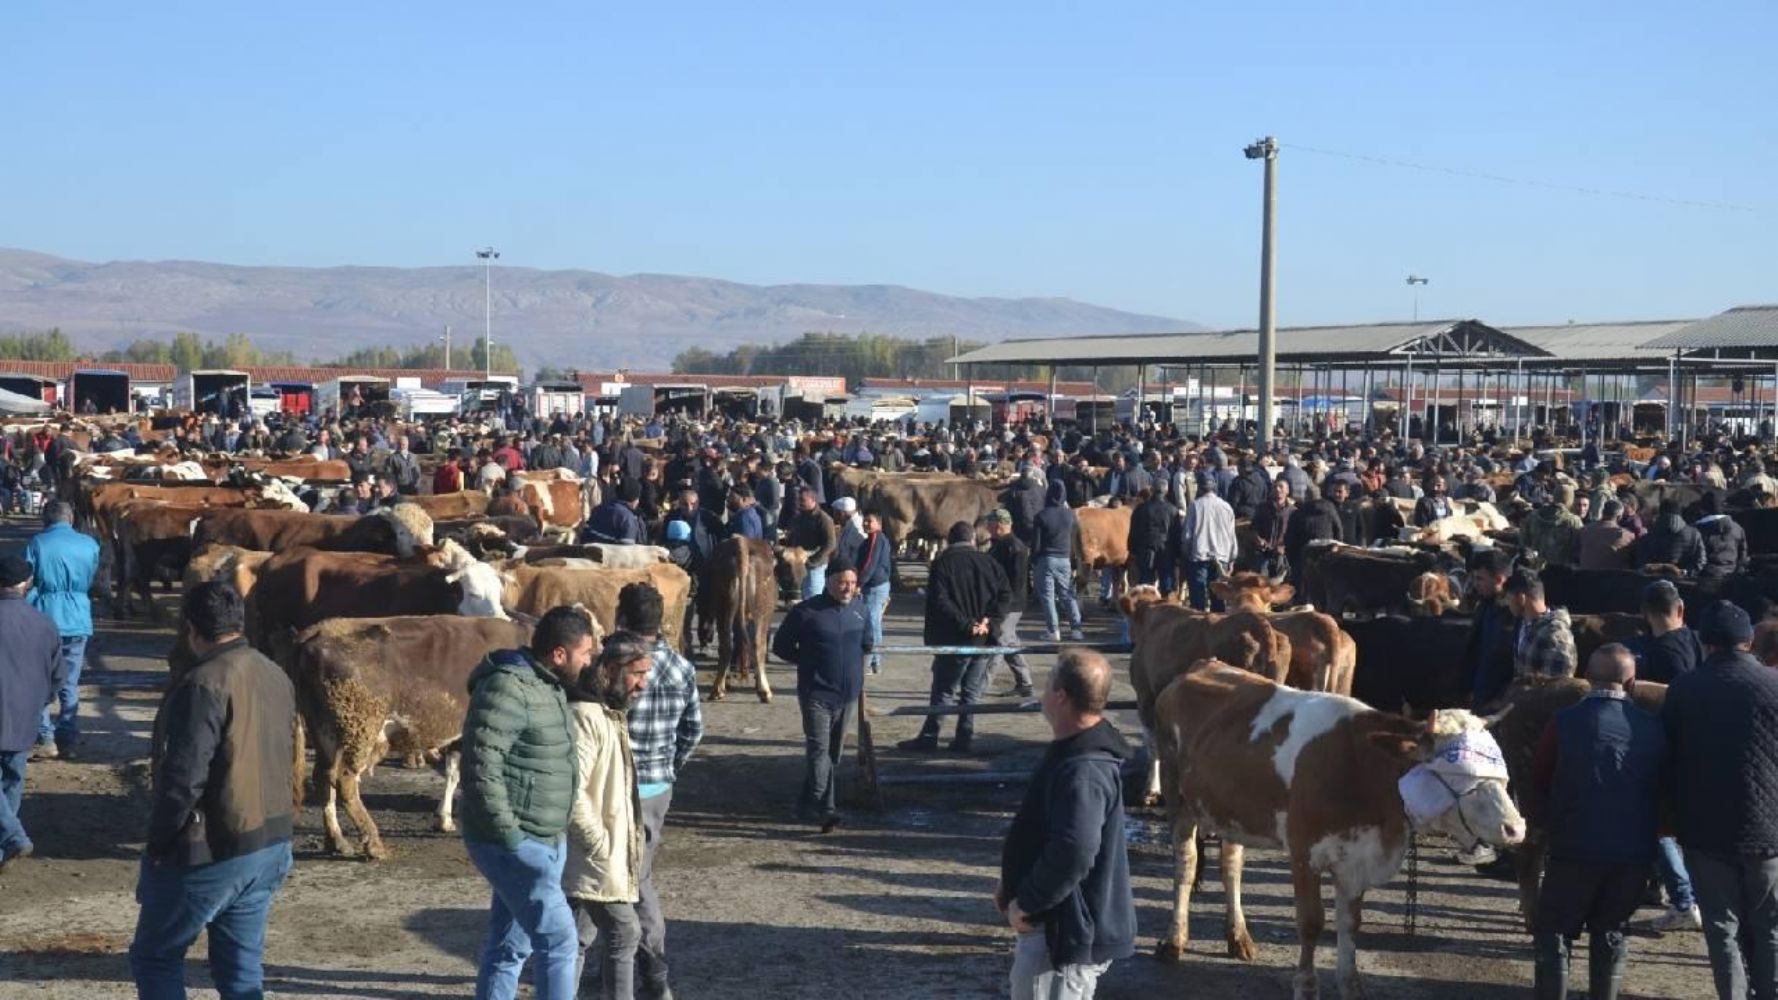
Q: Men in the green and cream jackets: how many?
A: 2